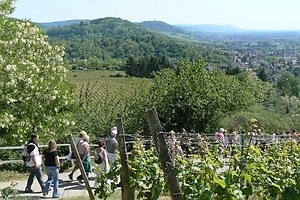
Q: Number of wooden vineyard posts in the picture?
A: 3